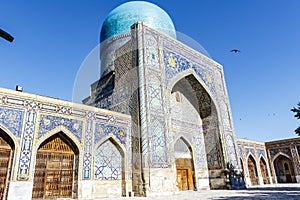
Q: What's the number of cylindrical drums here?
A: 1